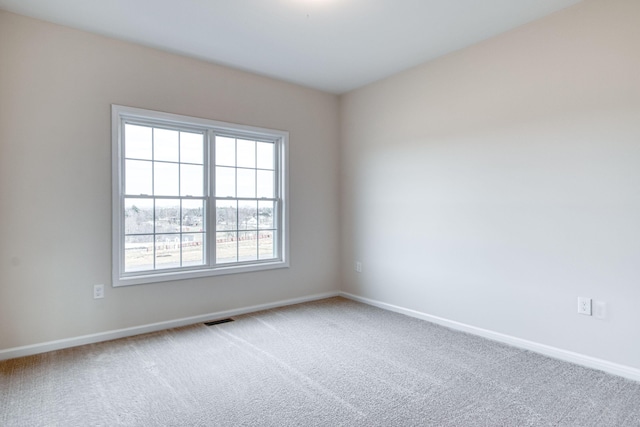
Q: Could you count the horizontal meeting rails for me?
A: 2